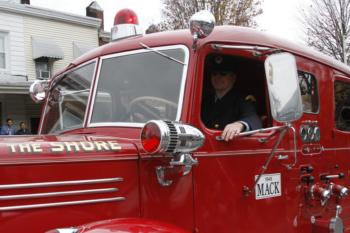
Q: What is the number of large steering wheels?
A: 1